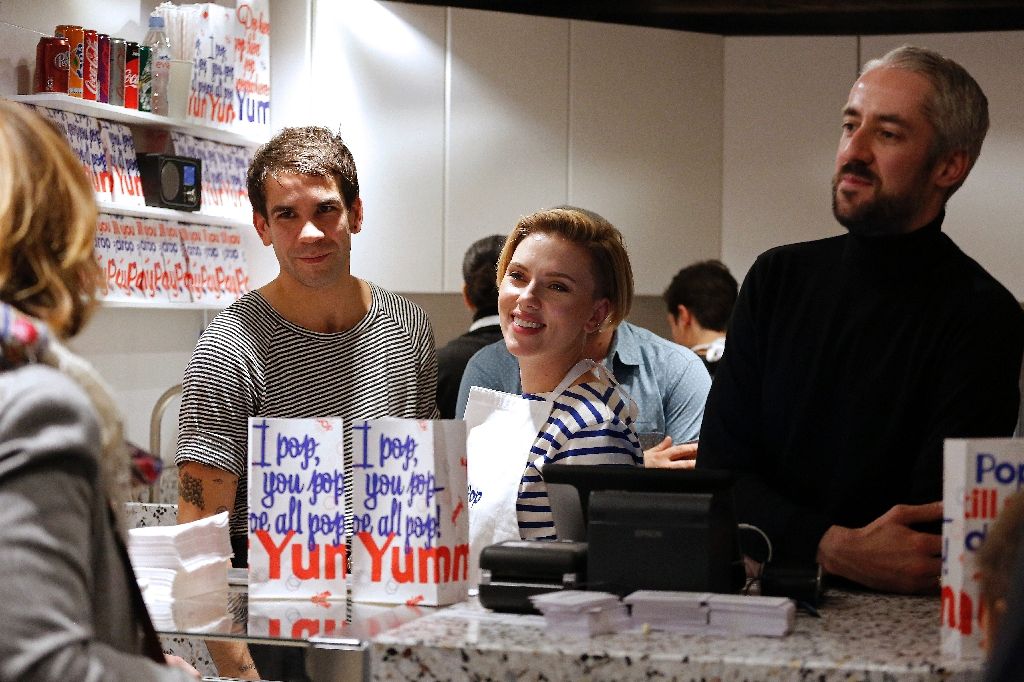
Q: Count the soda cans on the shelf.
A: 7